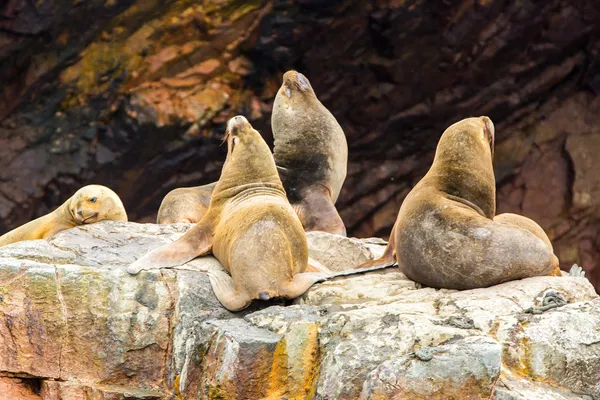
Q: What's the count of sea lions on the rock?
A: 4